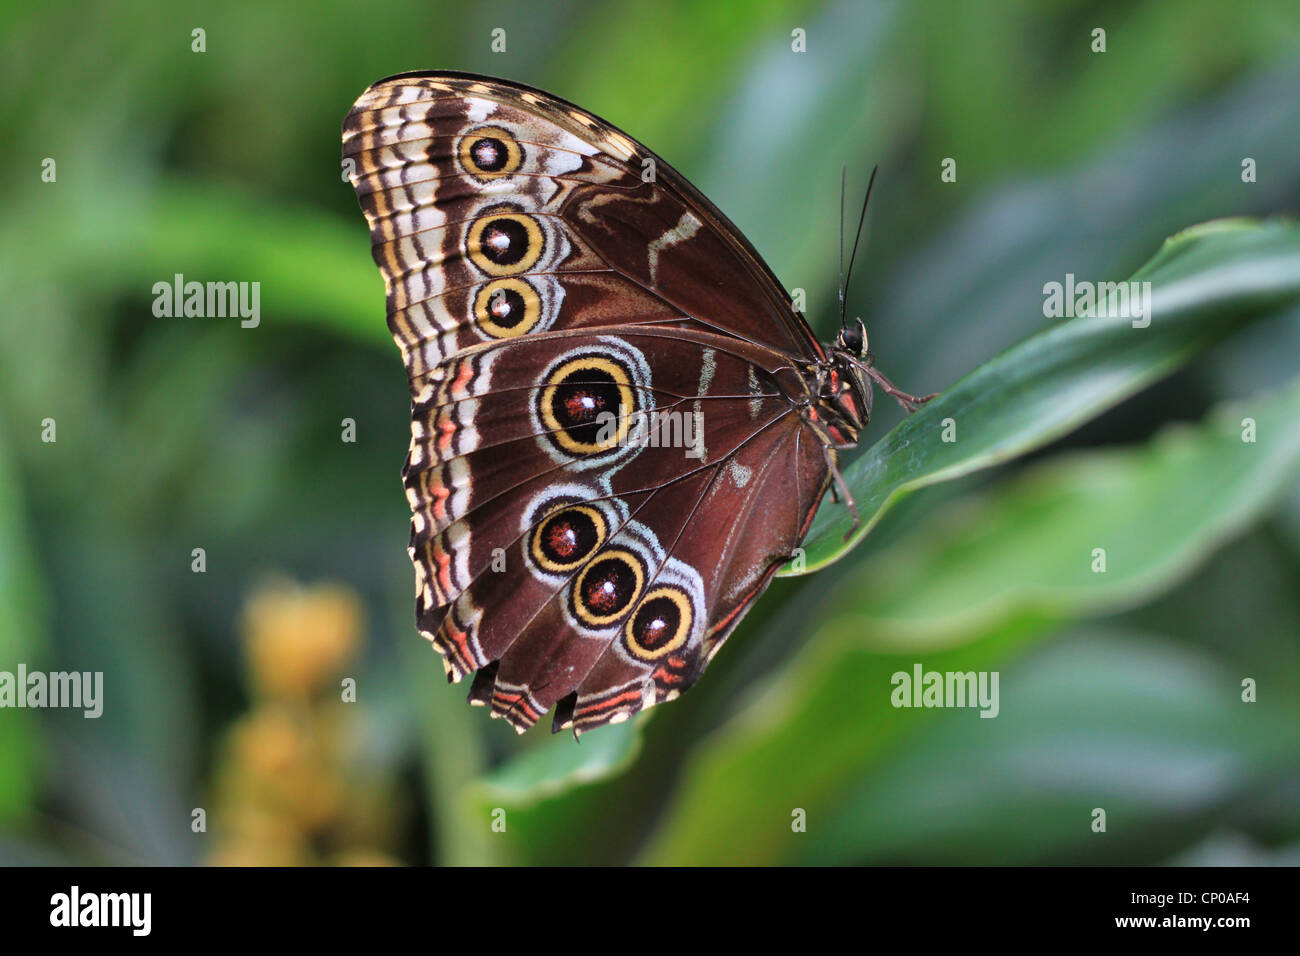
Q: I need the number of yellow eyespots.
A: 7